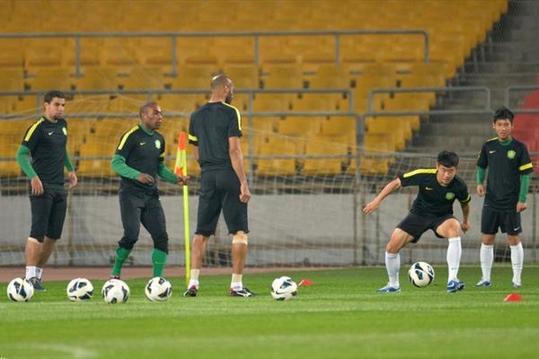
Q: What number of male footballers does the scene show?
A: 5